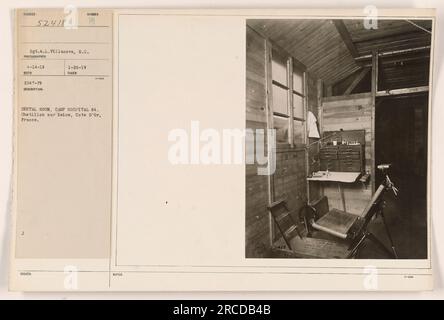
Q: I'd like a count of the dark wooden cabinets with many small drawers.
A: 1